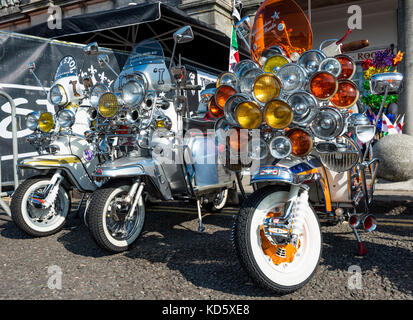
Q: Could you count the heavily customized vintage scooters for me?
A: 3